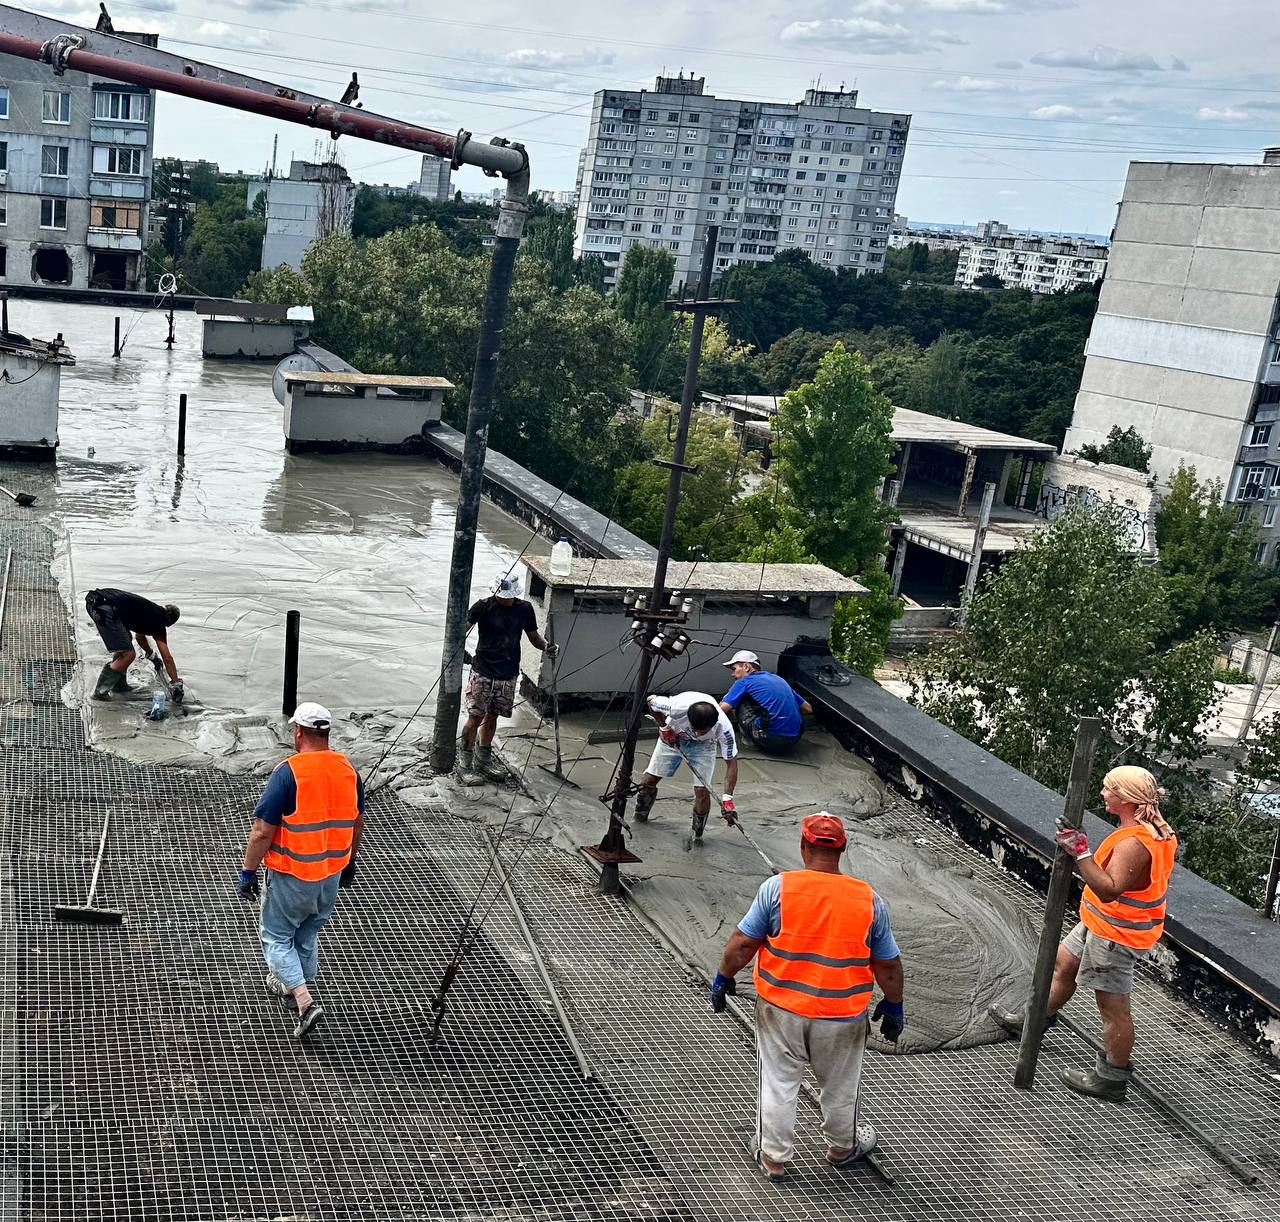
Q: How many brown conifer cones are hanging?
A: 0